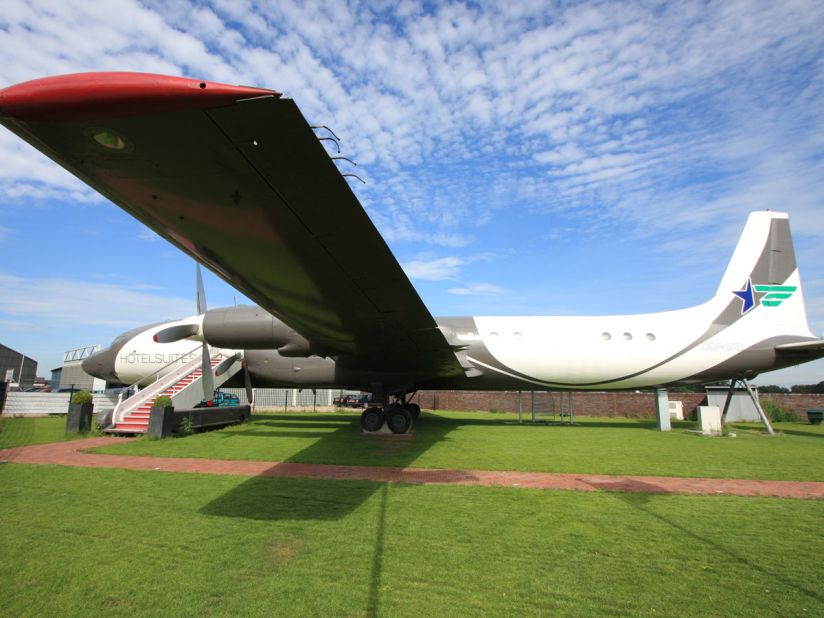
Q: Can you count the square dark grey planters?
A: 2